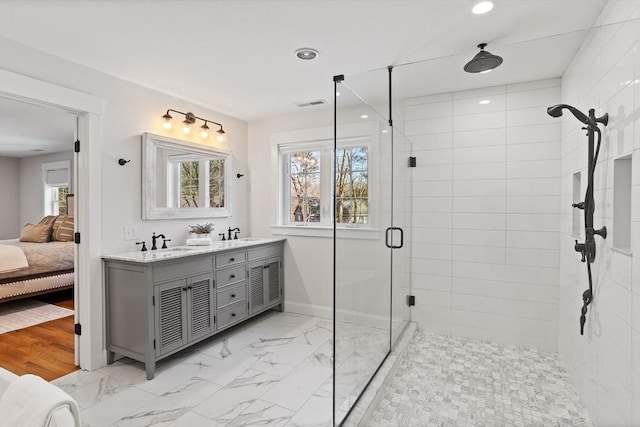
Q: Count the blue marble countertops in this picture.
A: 0